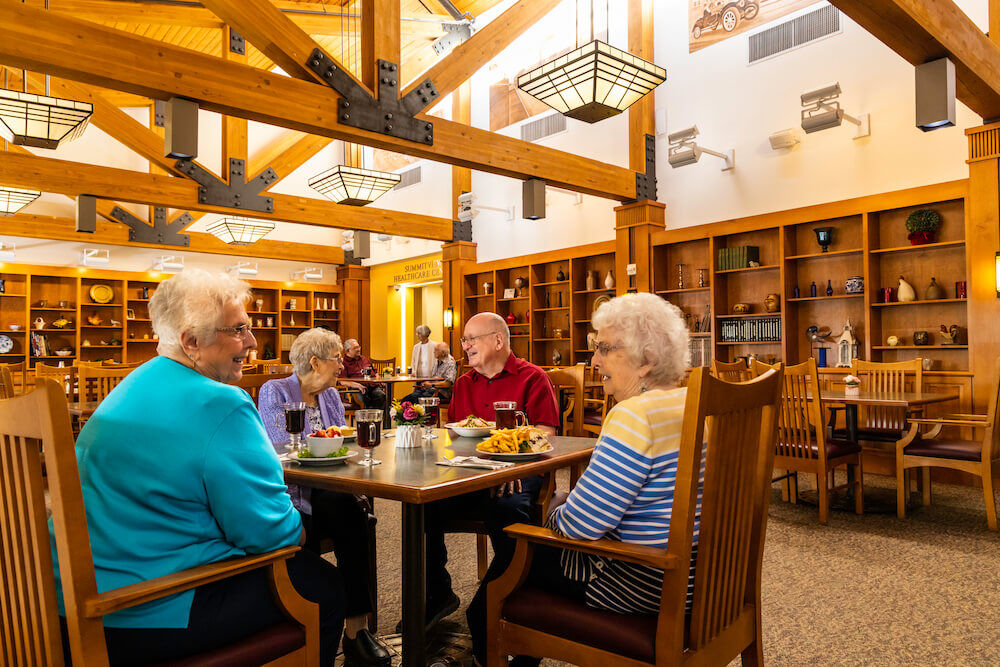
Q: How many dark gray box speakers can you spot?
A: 5